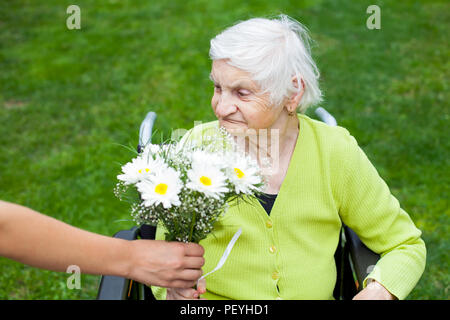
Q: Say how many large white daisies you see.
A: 4